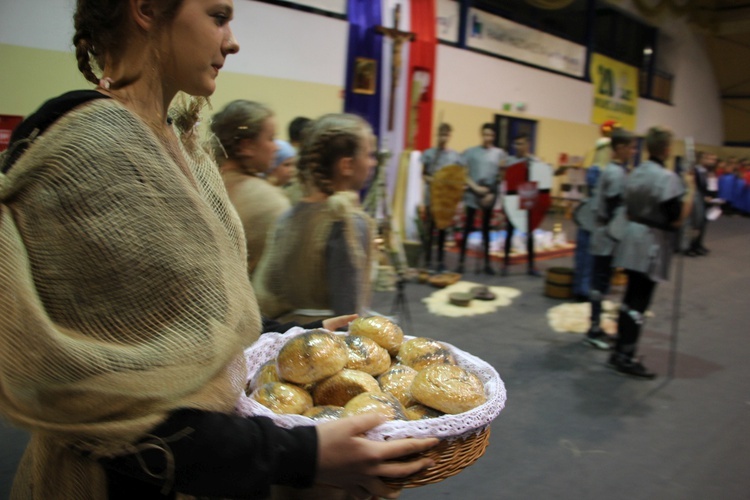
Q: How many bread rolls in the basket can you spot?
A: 12